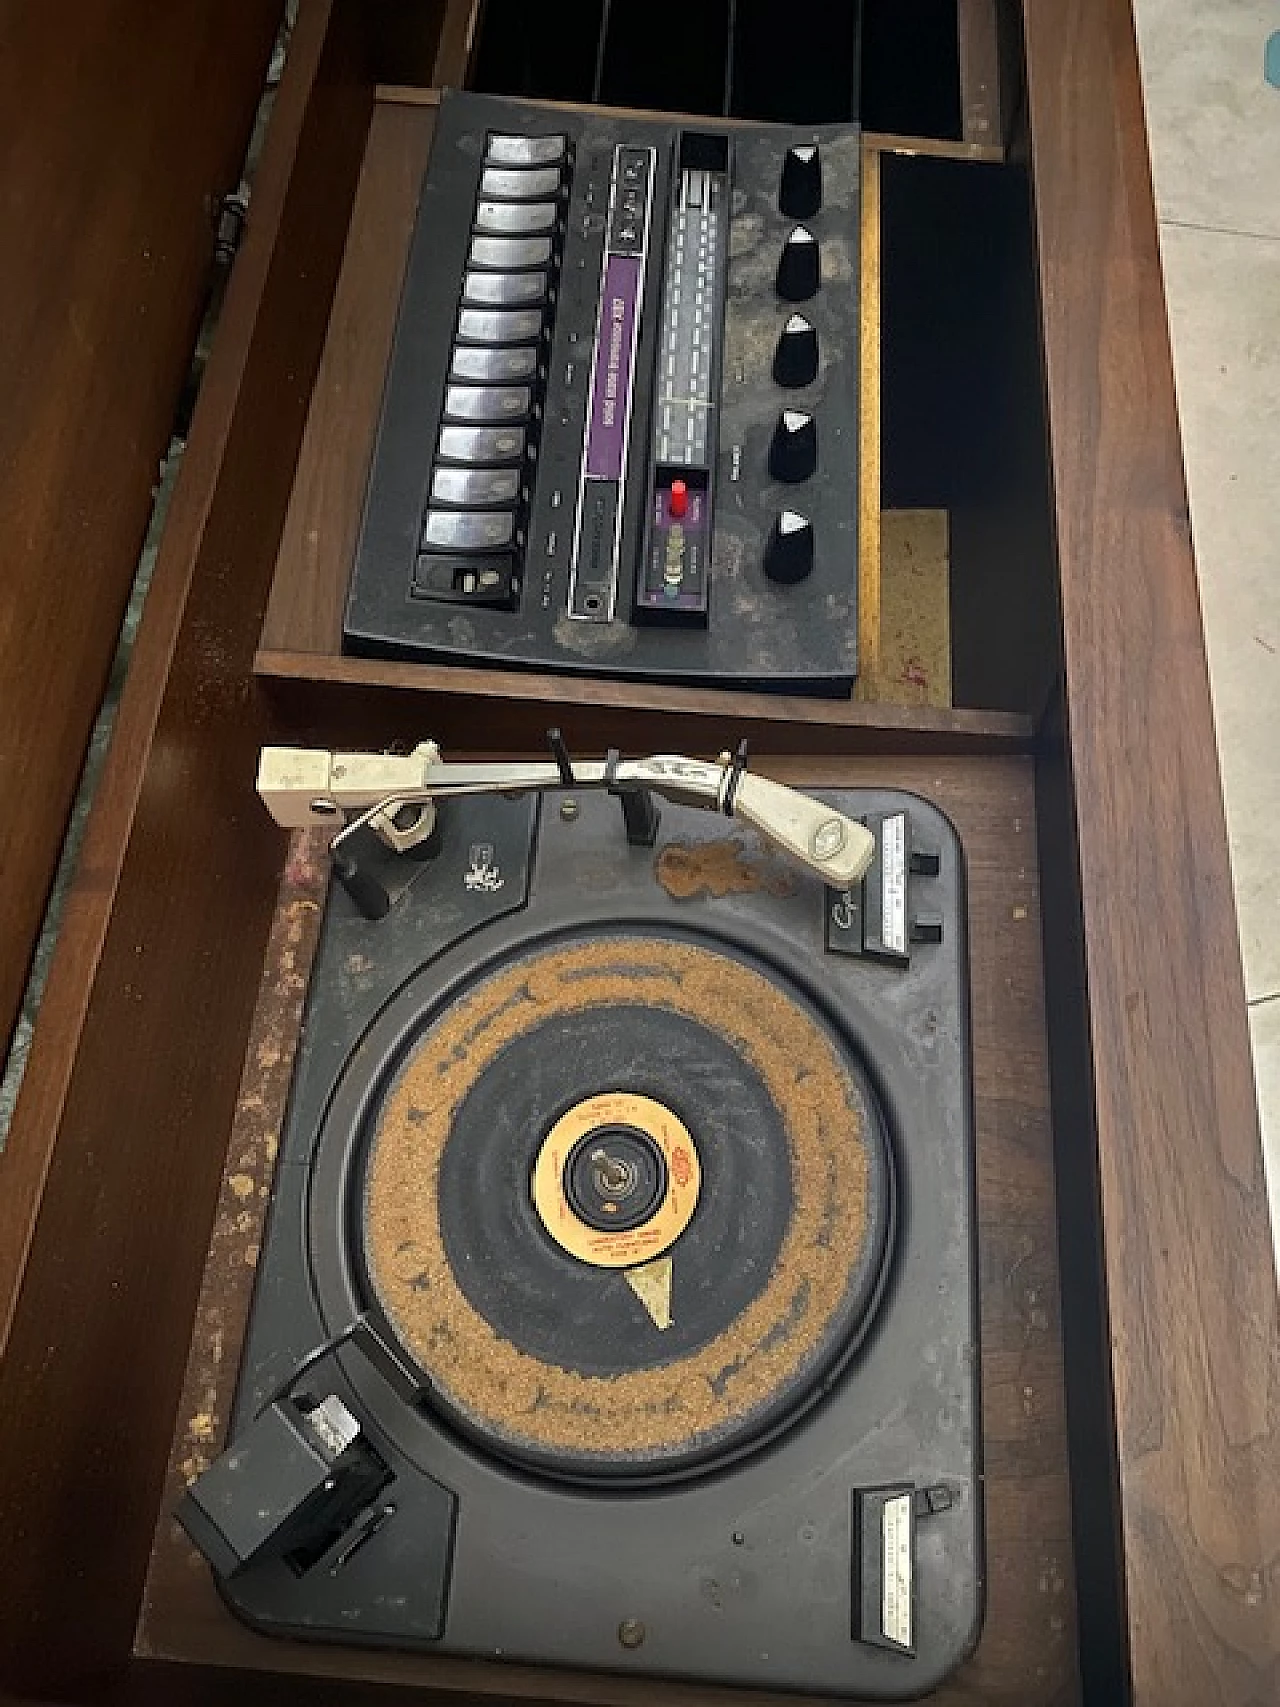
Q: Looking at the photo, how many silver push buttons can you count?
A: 11